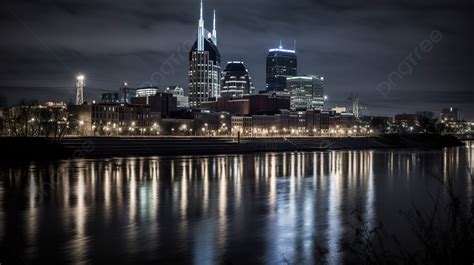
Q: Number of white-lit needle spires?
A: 2